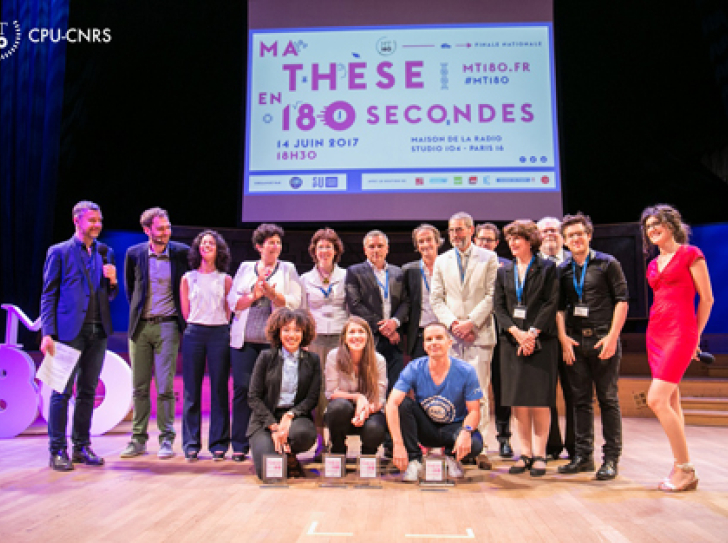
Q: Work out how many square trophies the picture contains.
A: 4